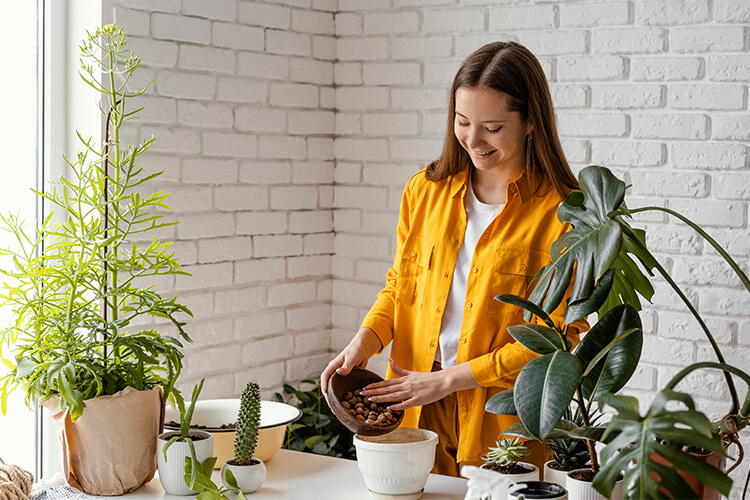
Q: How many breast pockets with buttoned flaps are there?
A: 2